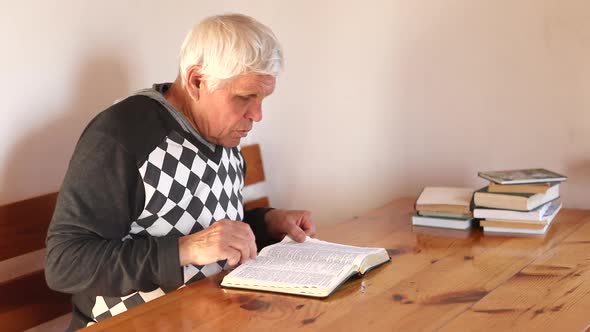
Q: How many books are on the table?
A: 10